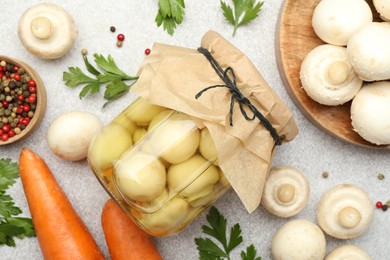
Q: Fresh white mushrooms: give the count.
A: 11